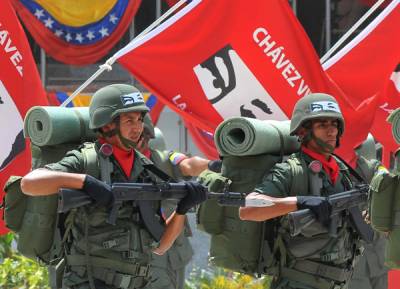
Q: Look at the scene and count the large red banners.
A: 3